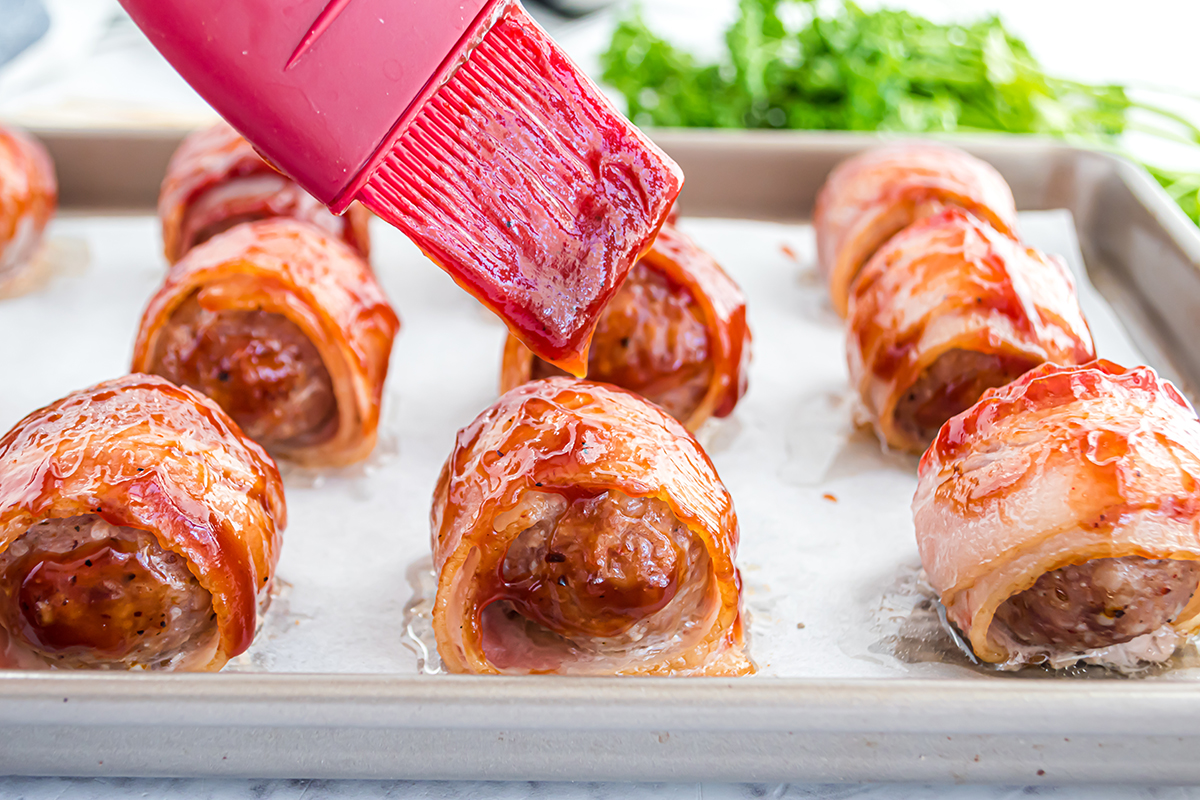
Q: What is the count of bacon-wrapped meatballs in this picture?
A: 9